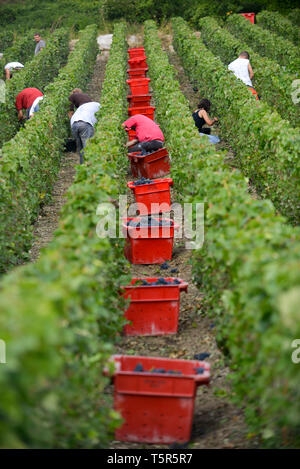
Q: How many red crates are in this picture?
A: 13